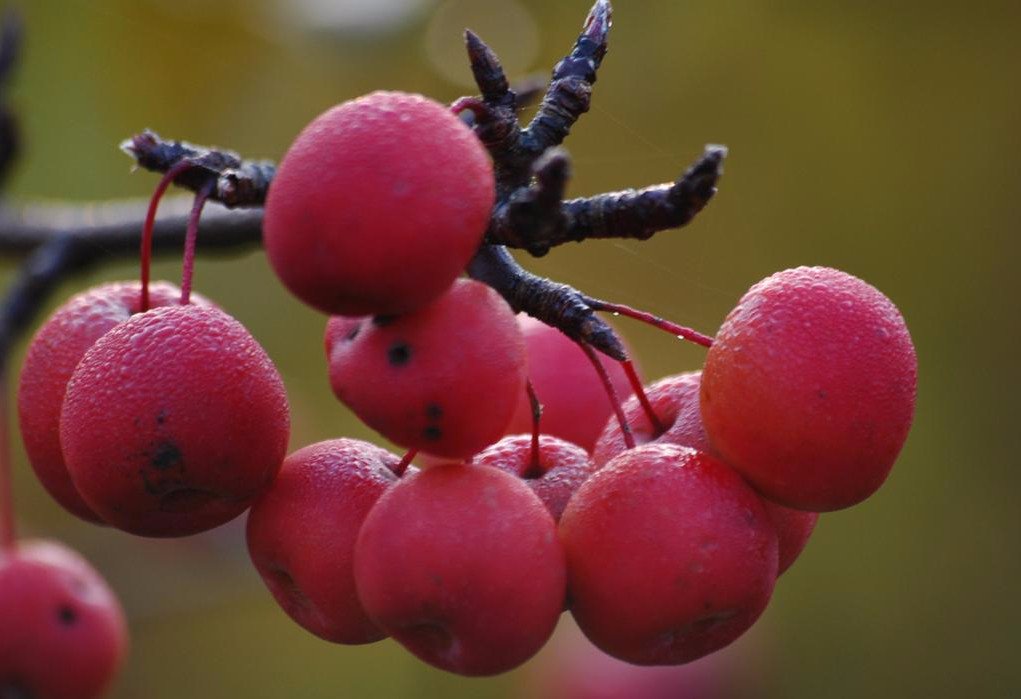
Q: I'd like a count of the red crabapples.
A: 12